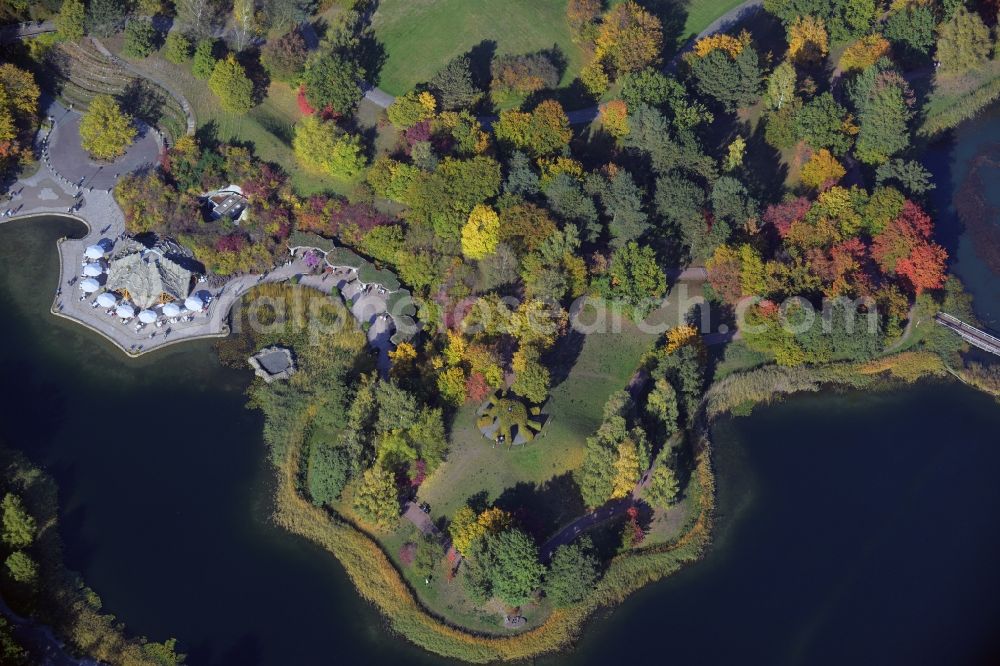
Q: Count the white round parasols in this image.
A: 8